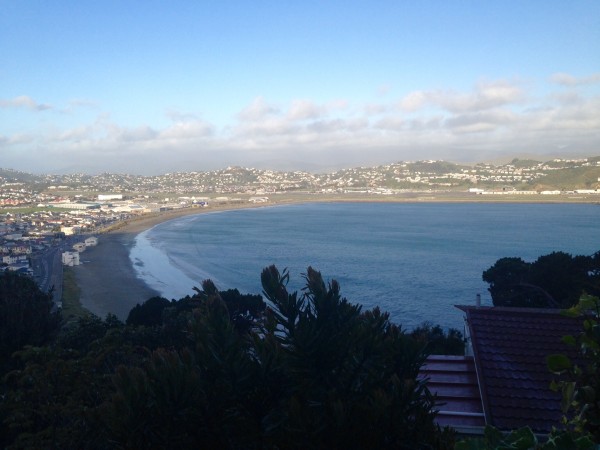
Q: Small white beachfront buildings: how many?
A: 3